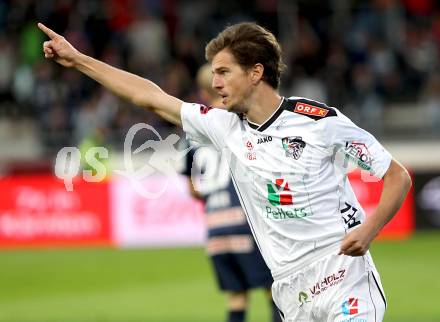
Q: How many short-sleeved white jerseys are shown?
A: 1